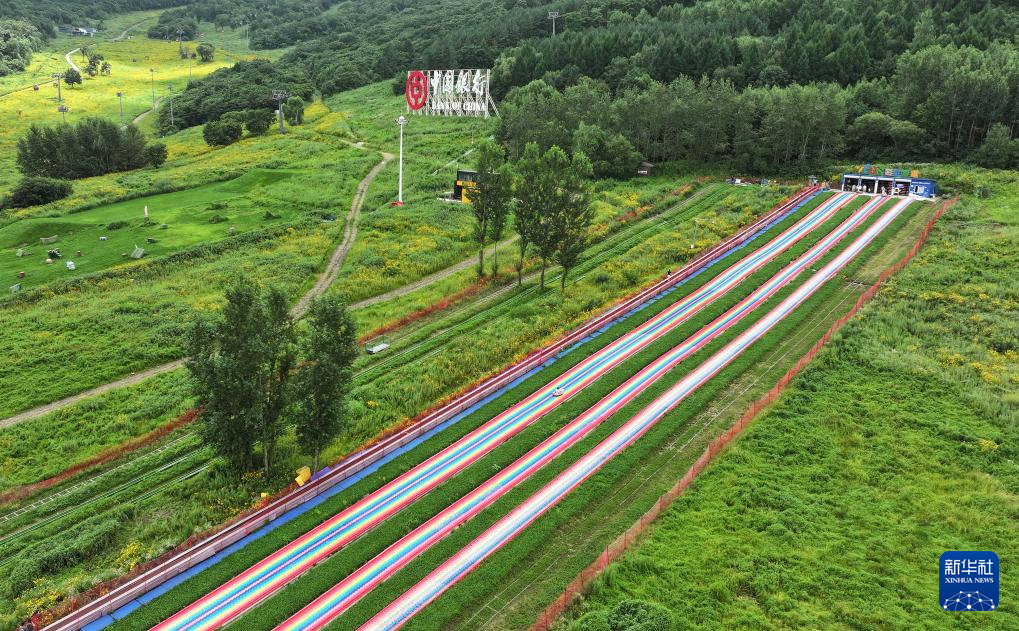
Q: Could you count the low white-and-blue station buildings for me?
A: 1